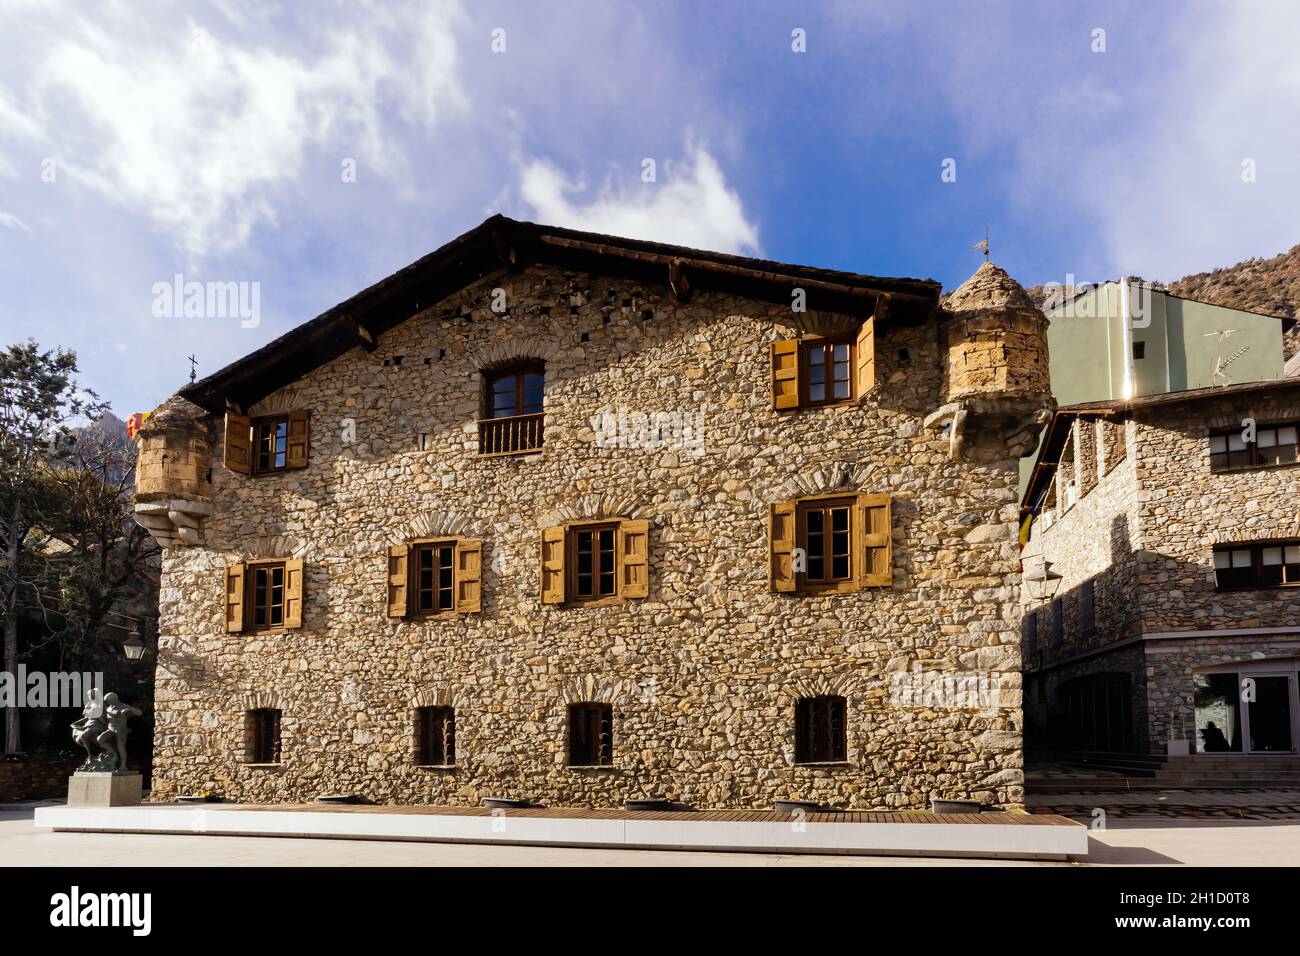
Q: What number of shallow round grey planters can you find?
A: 6